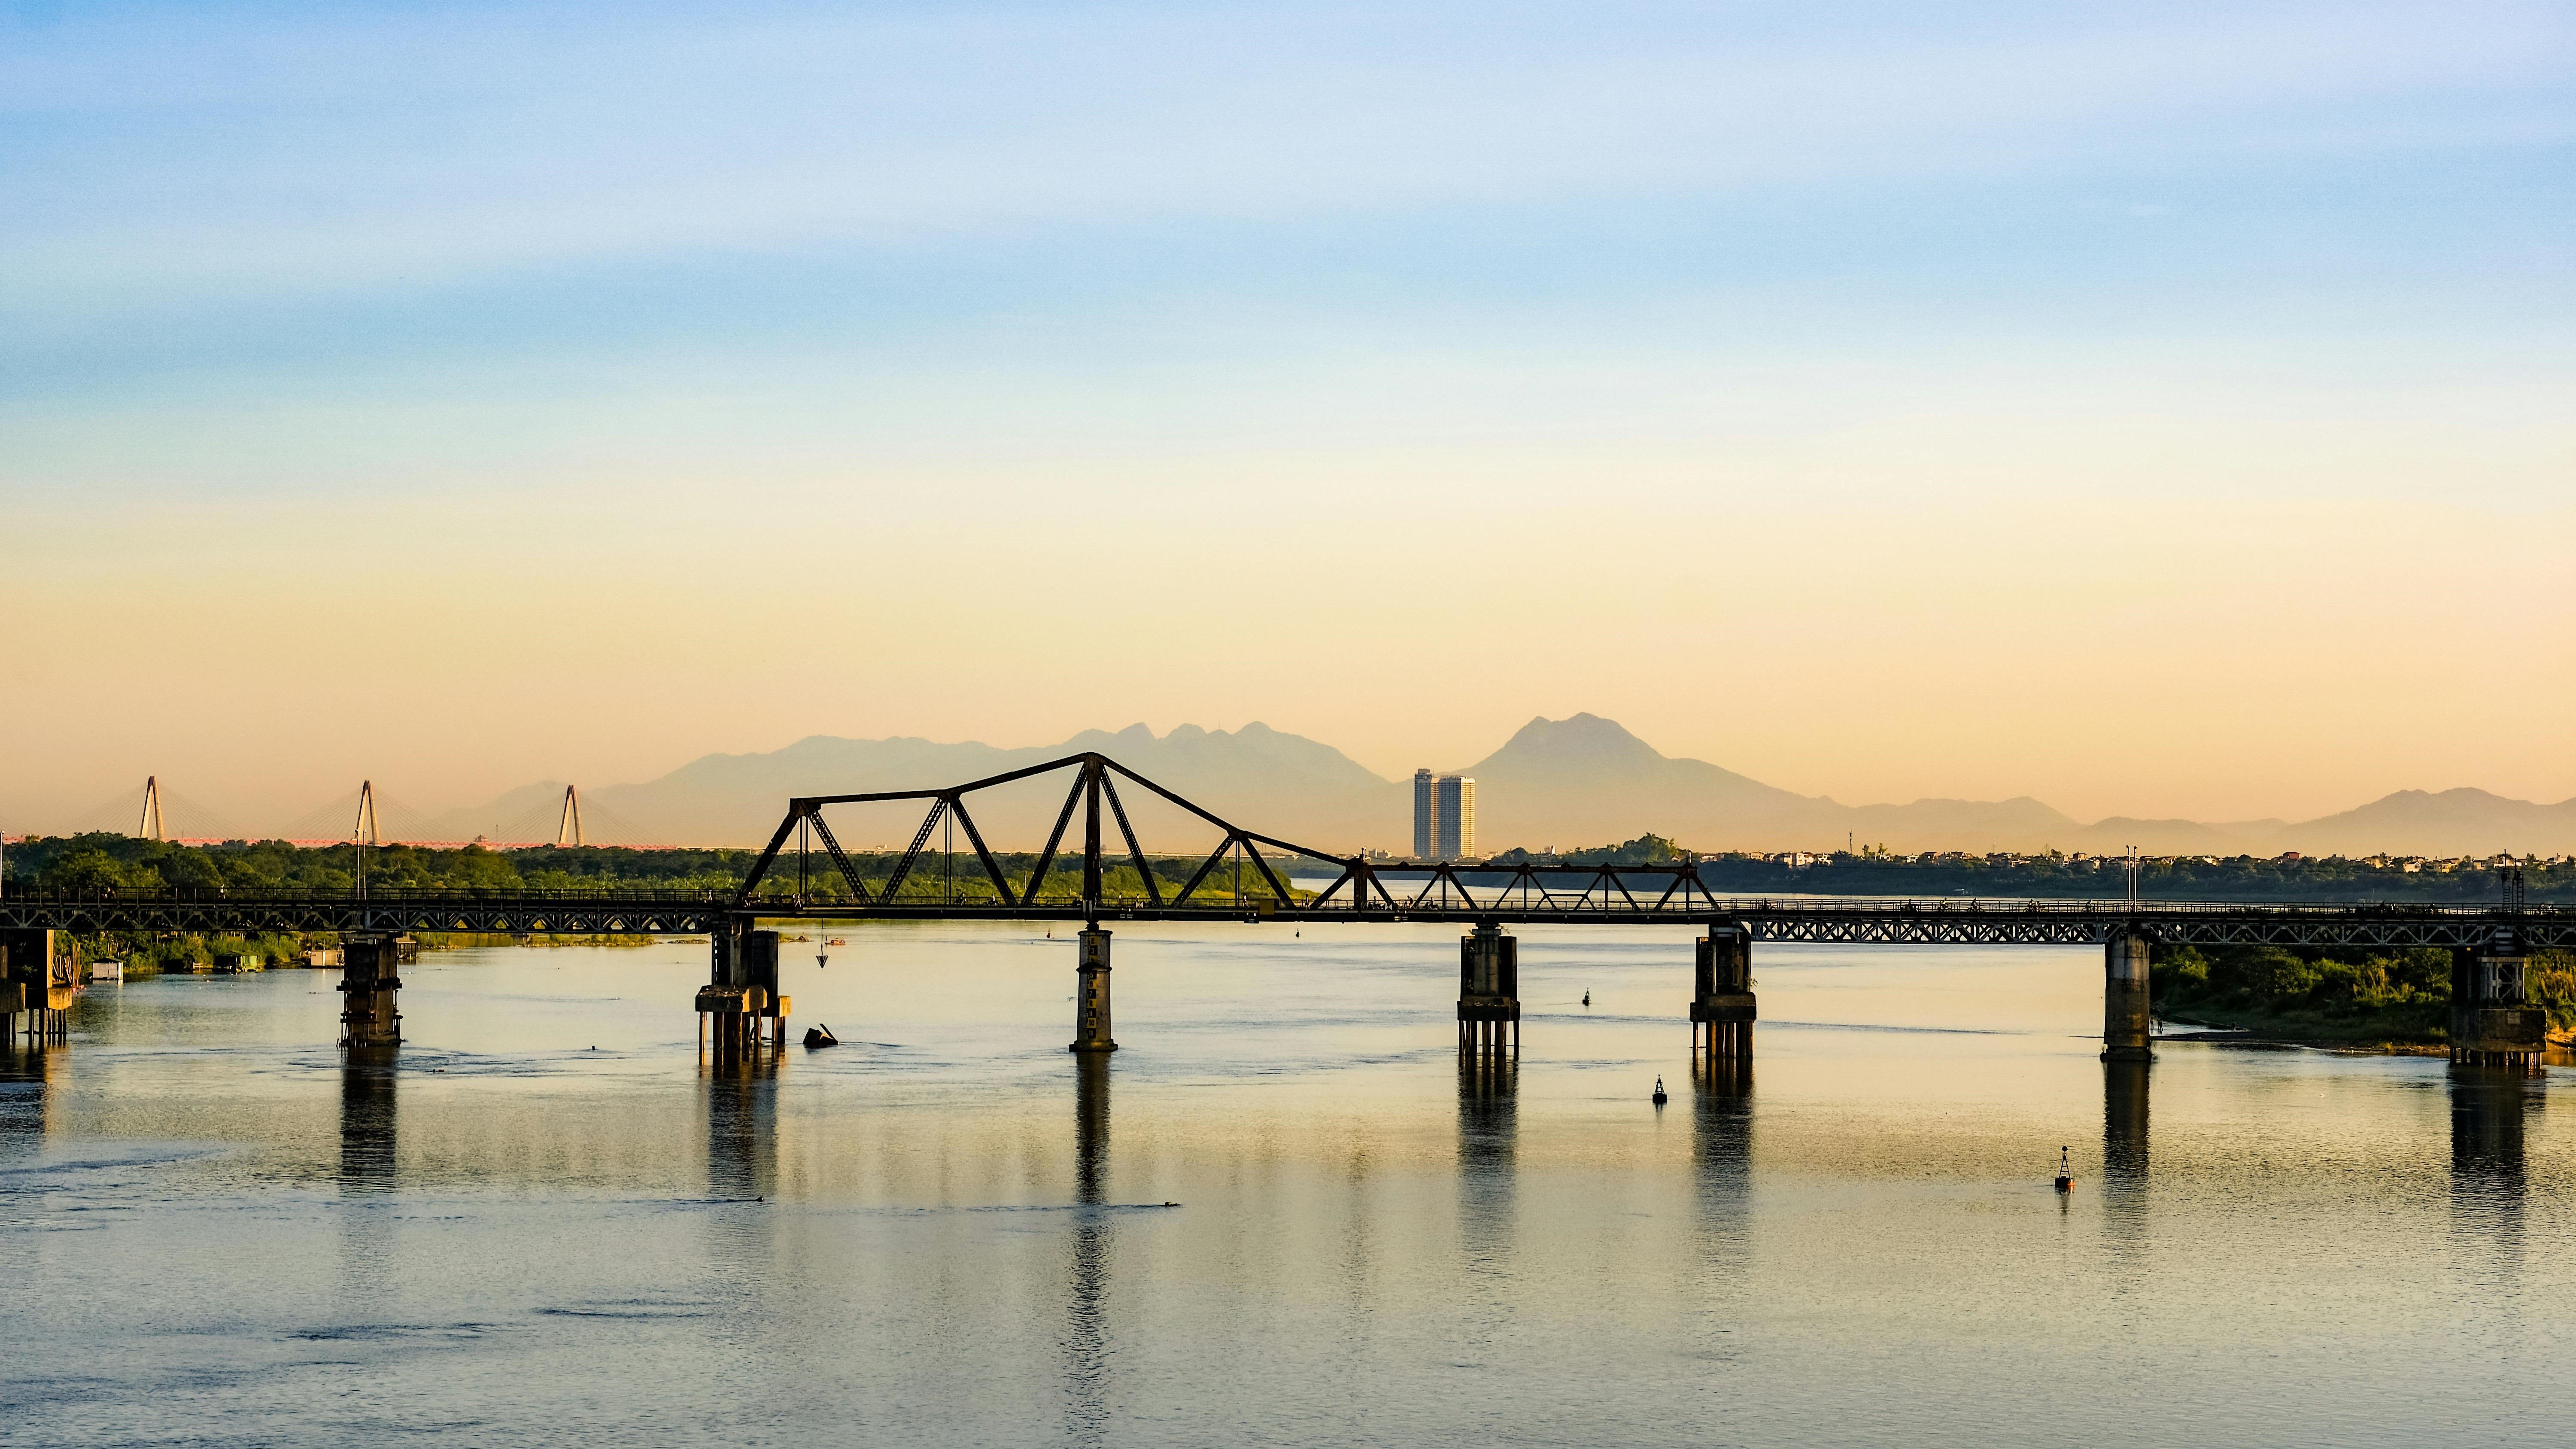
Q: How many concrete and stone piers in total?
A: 8